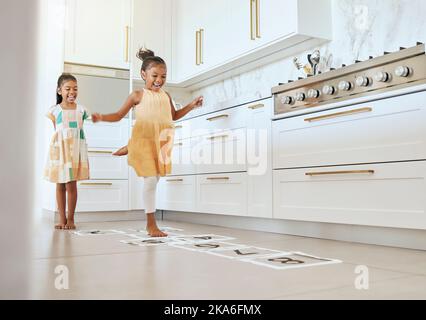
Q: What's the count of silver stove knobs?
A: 8